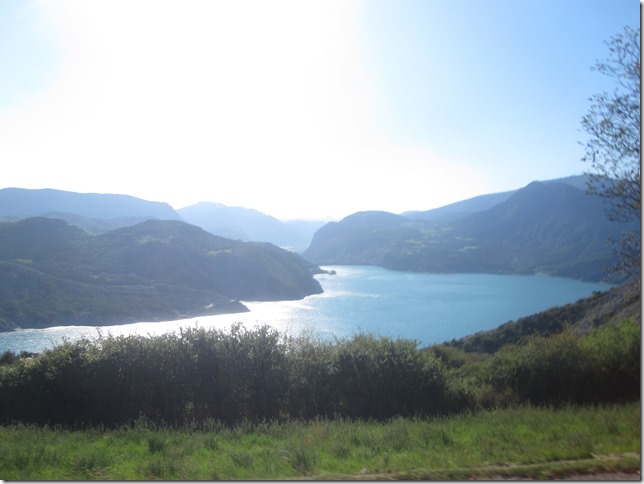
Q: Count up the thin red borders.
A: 0